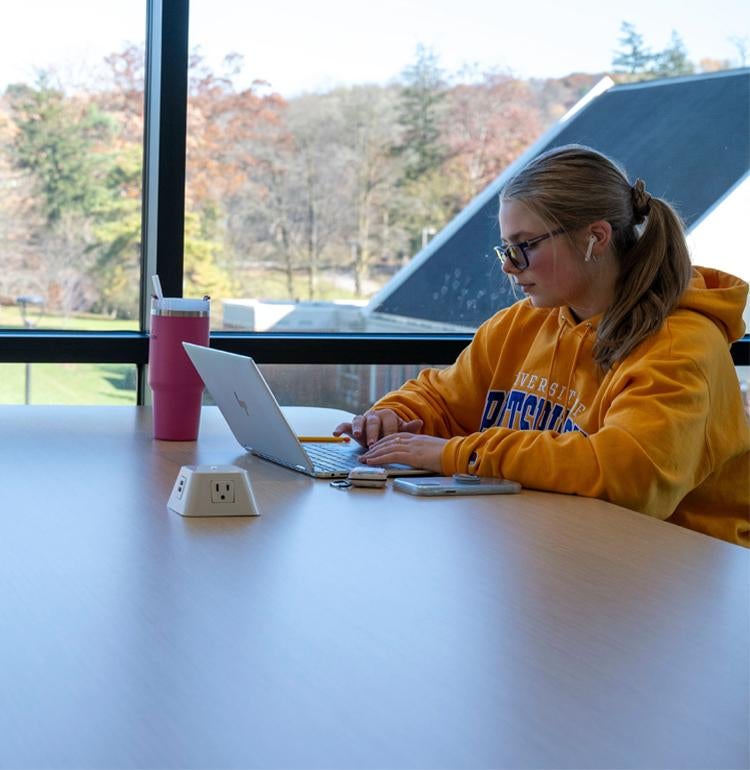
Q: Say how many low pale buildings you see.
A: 1